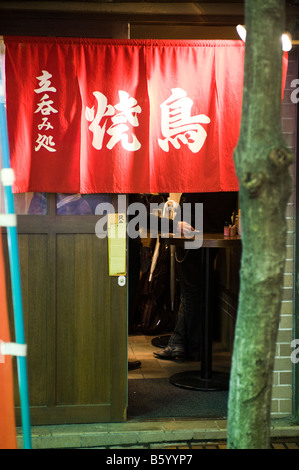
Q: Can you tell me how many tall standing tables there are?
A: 1